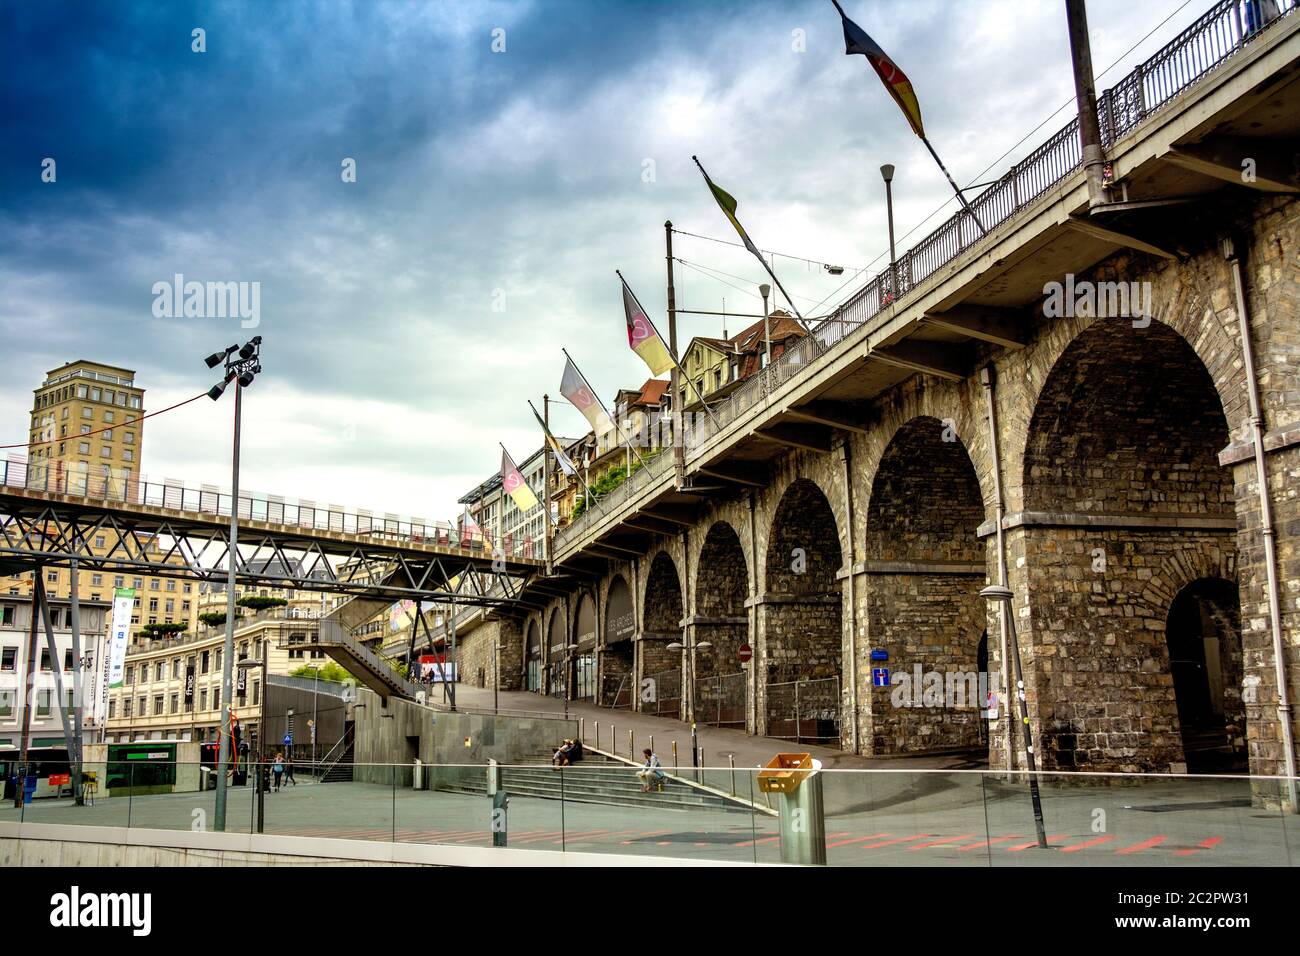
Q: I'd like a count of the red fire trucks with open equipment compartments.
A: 0